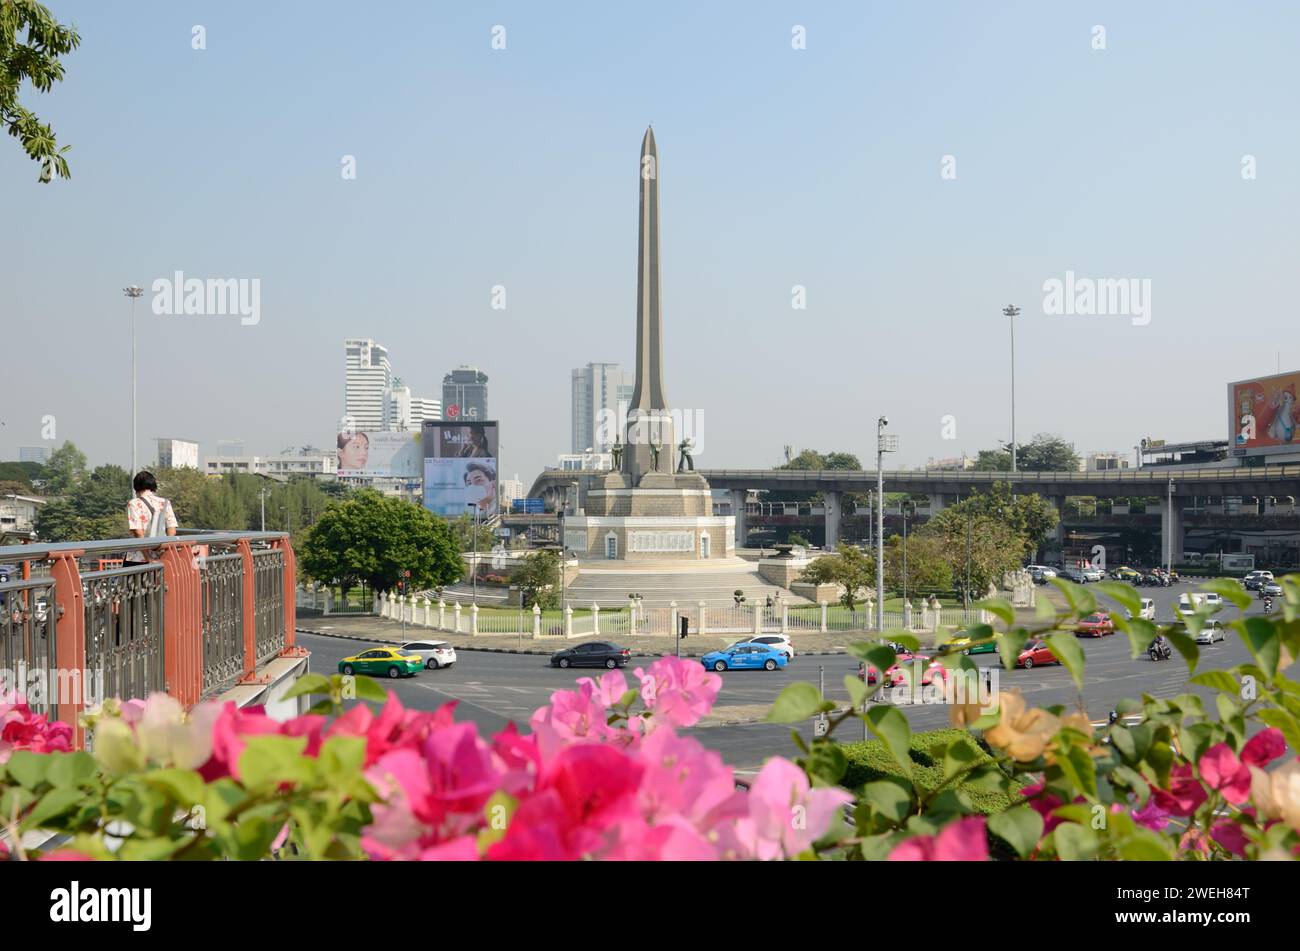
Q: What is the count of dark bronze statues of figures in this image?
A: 3